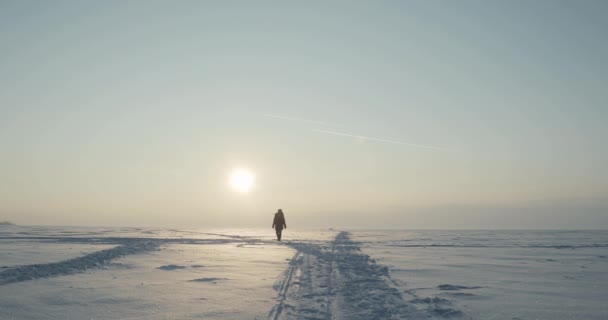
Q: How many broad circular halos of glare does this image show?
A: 1